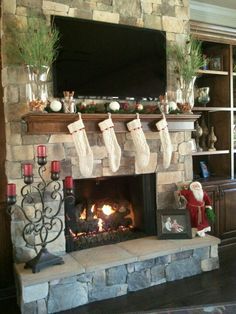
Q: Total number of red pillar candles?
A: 5